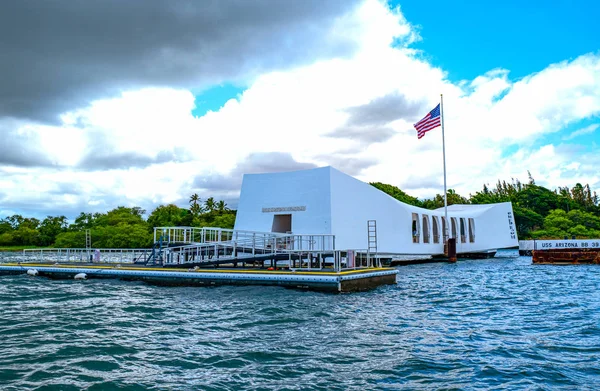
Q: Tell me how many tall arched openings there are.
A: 7